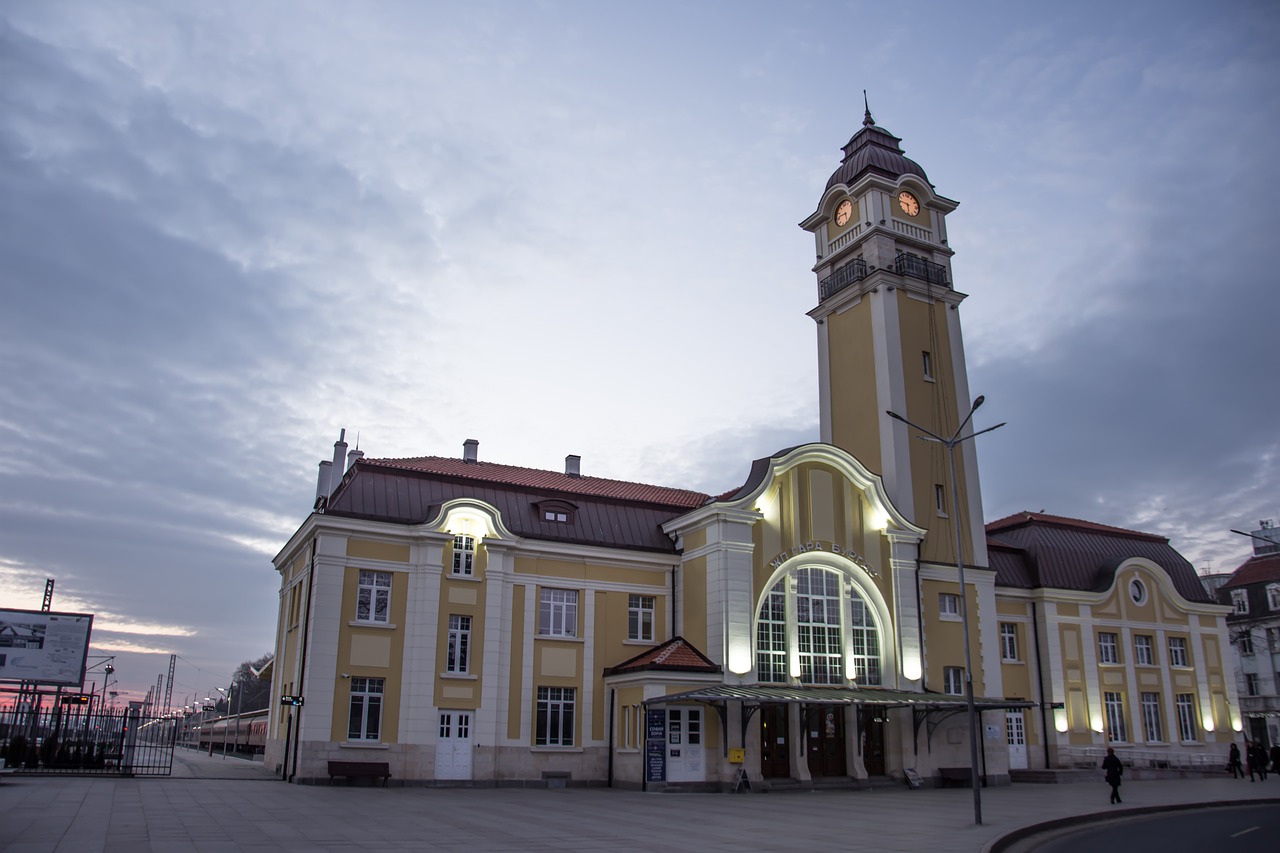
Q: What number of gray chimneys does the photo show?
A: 5